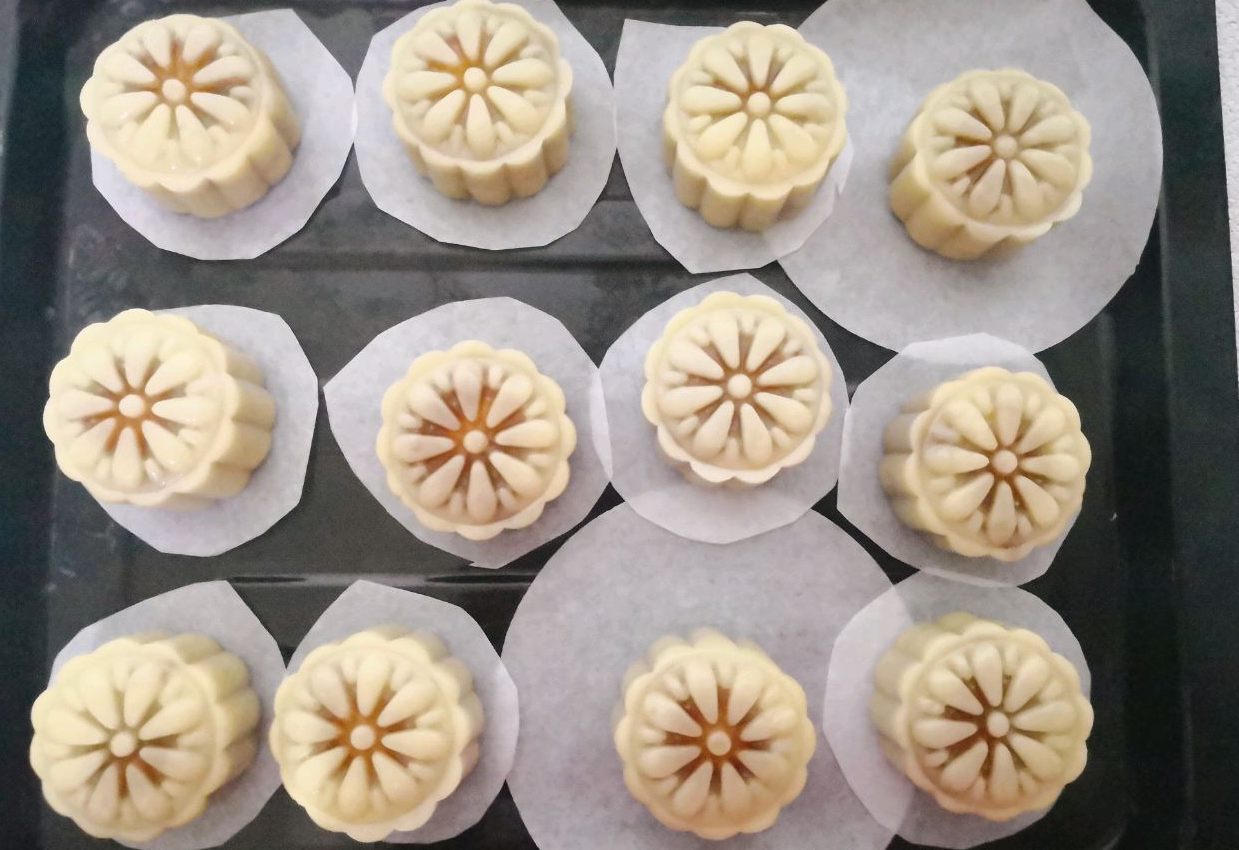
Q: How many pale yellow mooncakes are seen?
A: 12